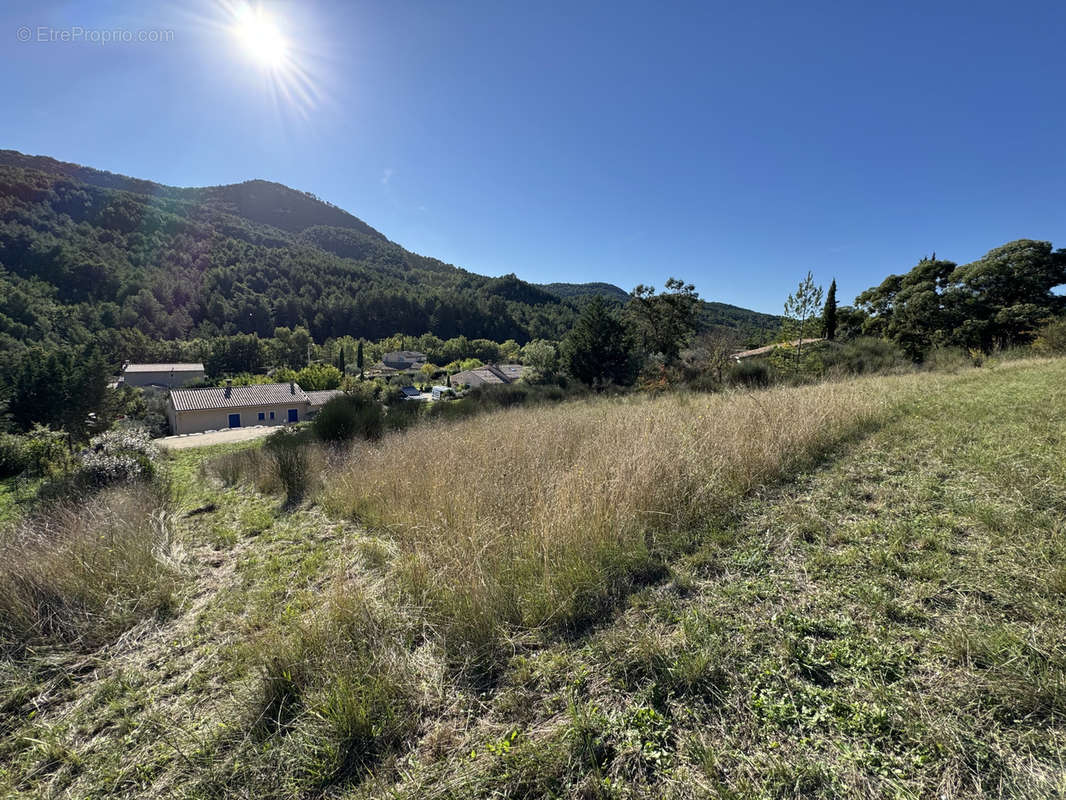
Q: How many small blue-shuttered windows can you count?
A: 2